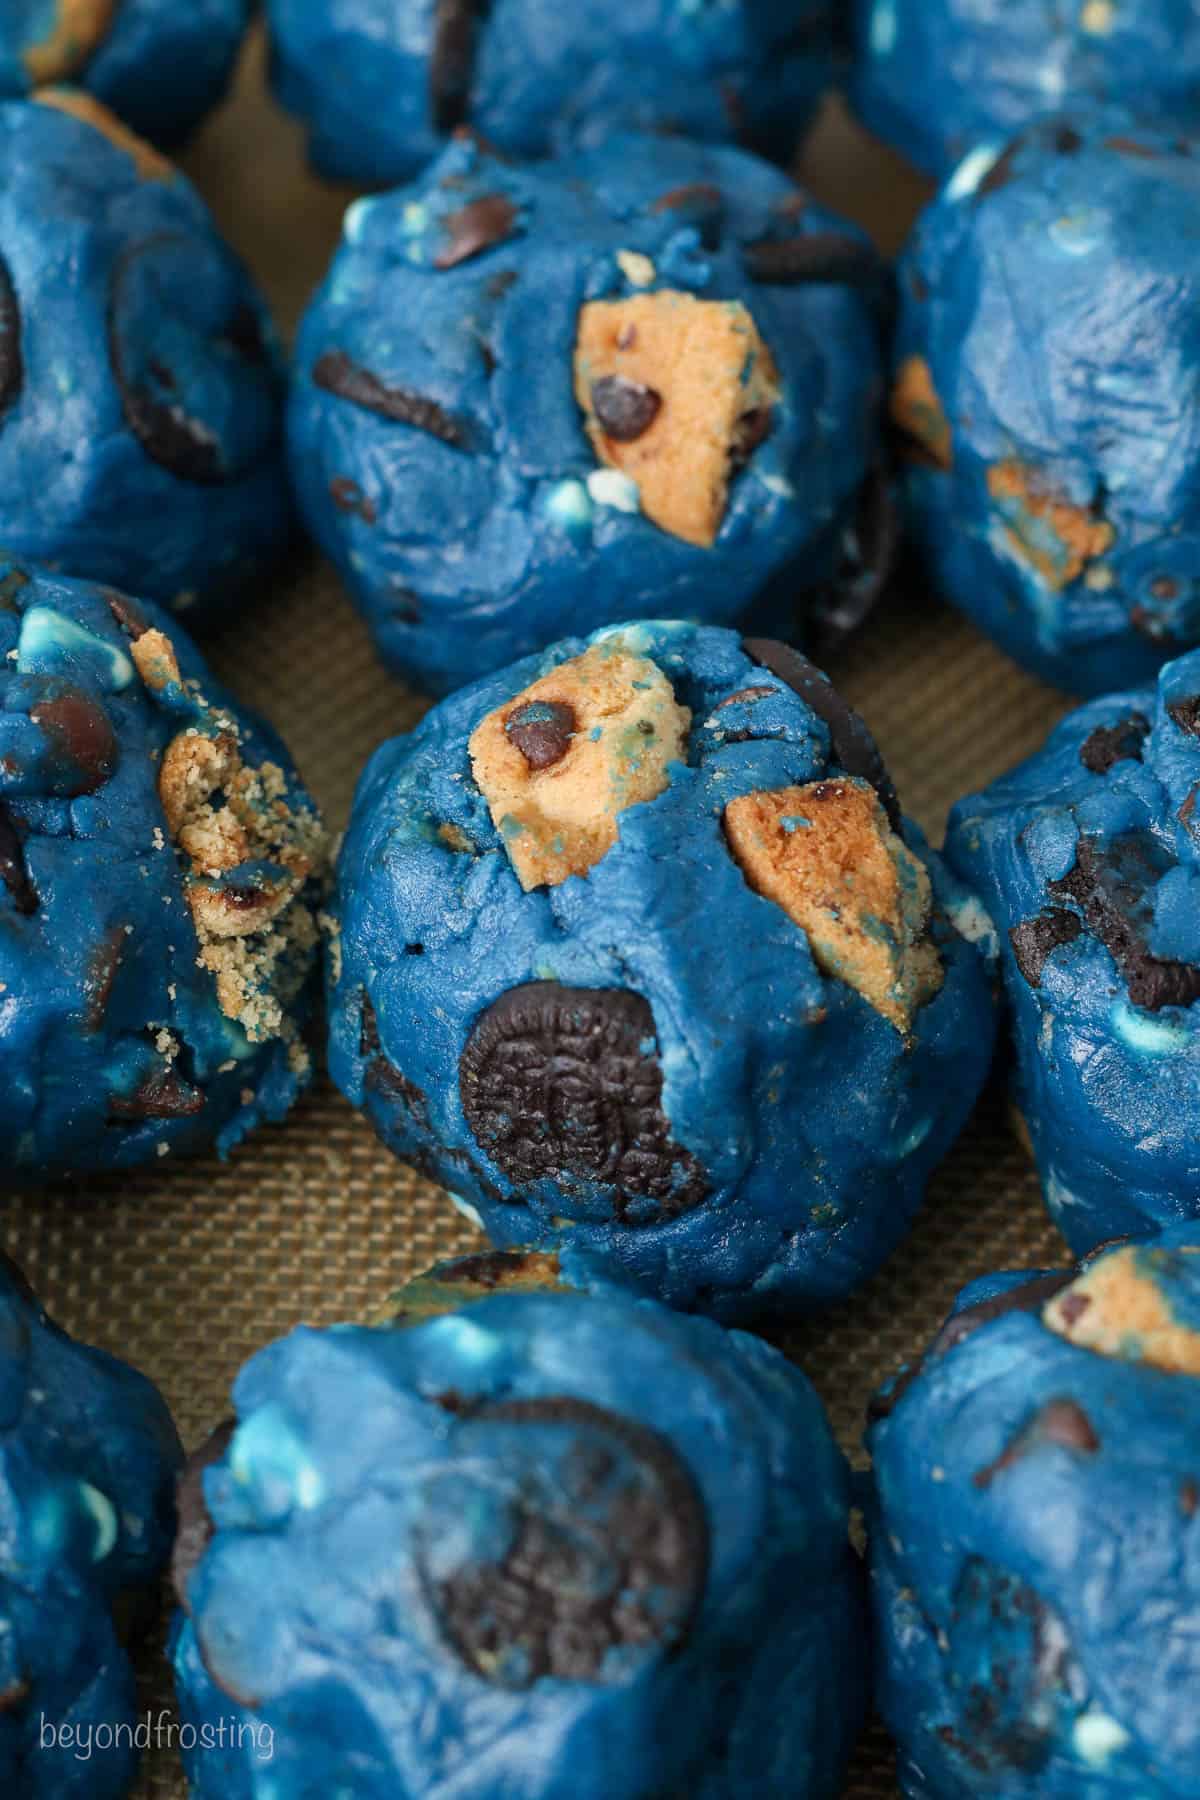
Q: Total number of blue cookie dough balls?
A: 12